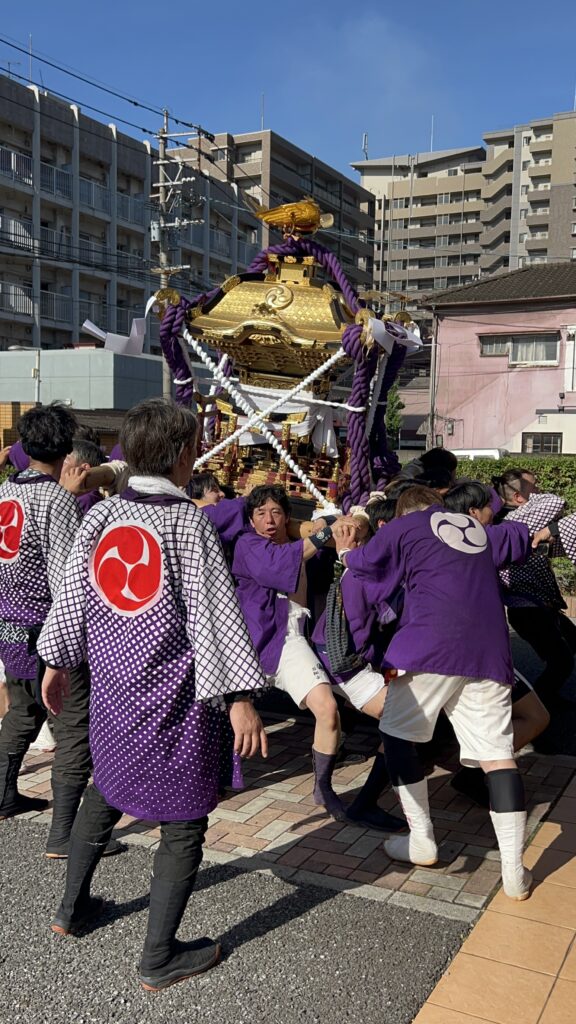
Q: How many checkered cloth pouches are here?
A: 1